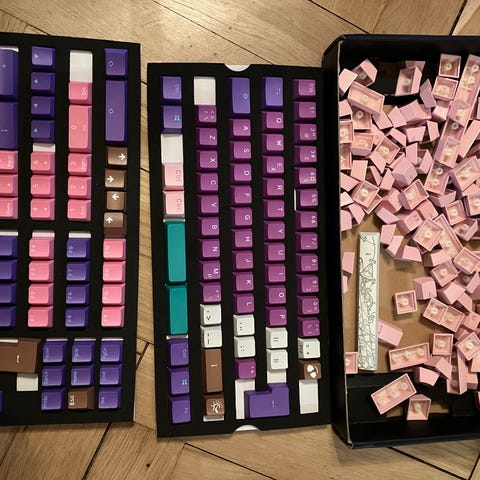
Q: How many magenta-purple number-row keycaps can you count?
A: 12